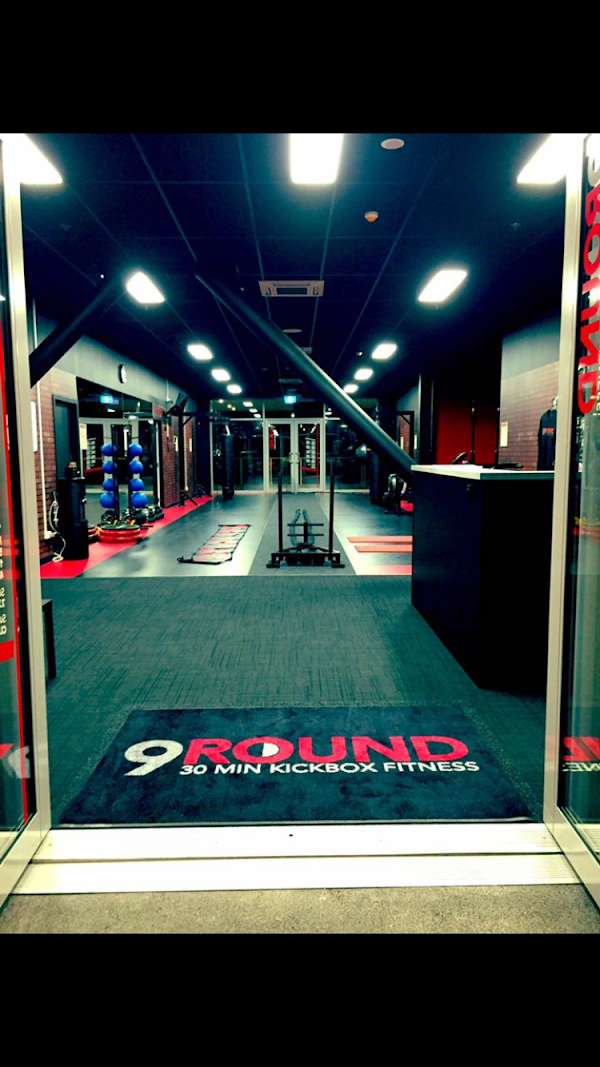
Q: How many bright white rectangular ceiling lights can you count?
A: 11